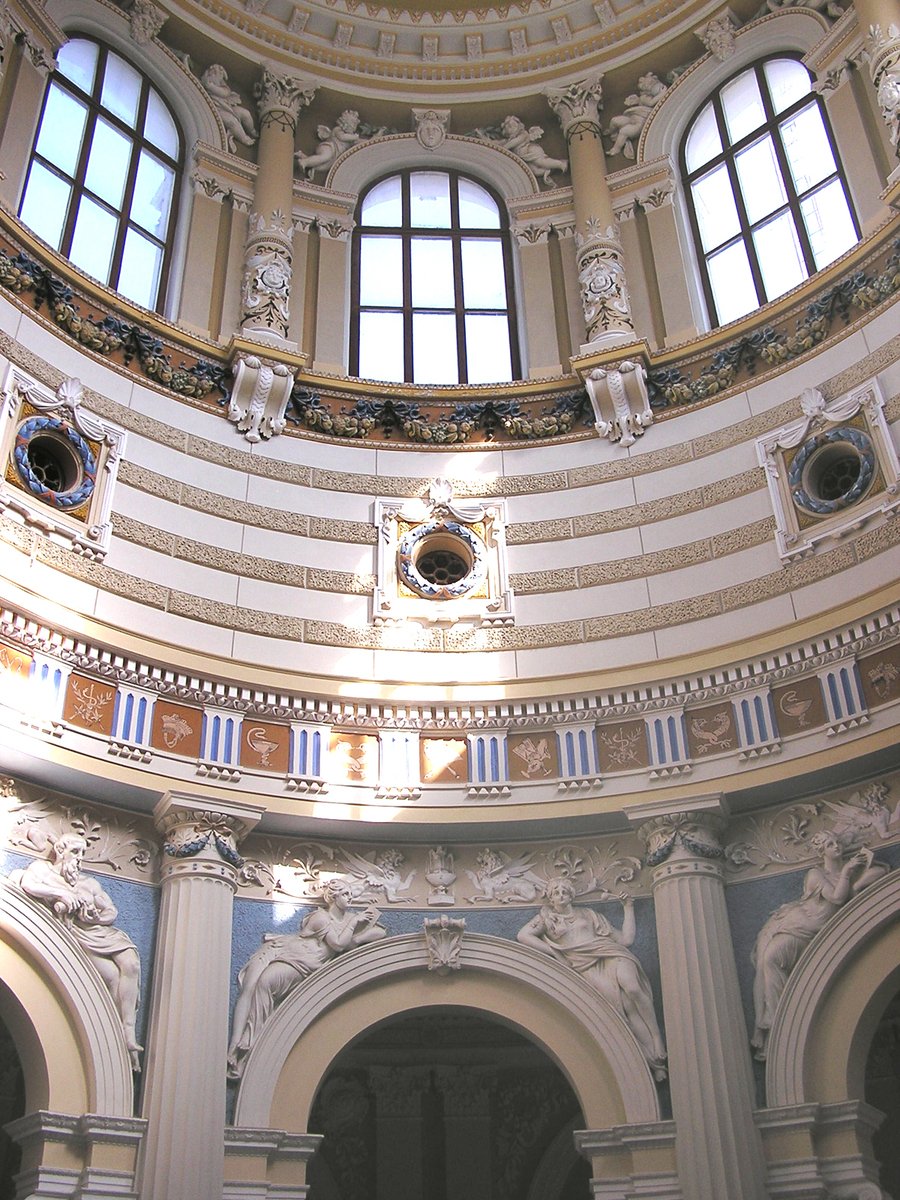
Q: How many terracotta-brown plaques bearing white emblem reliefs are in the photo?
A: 11